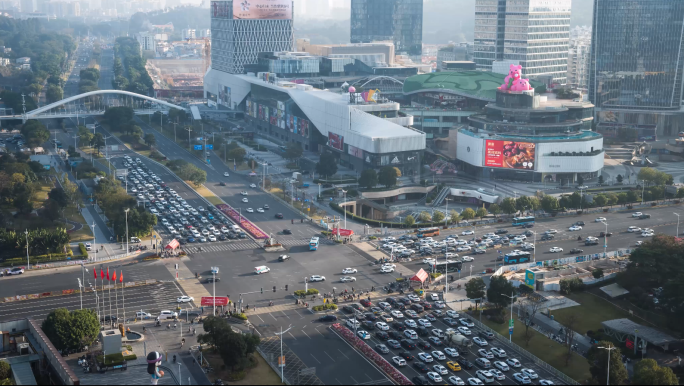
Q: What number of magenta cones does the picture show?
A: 0